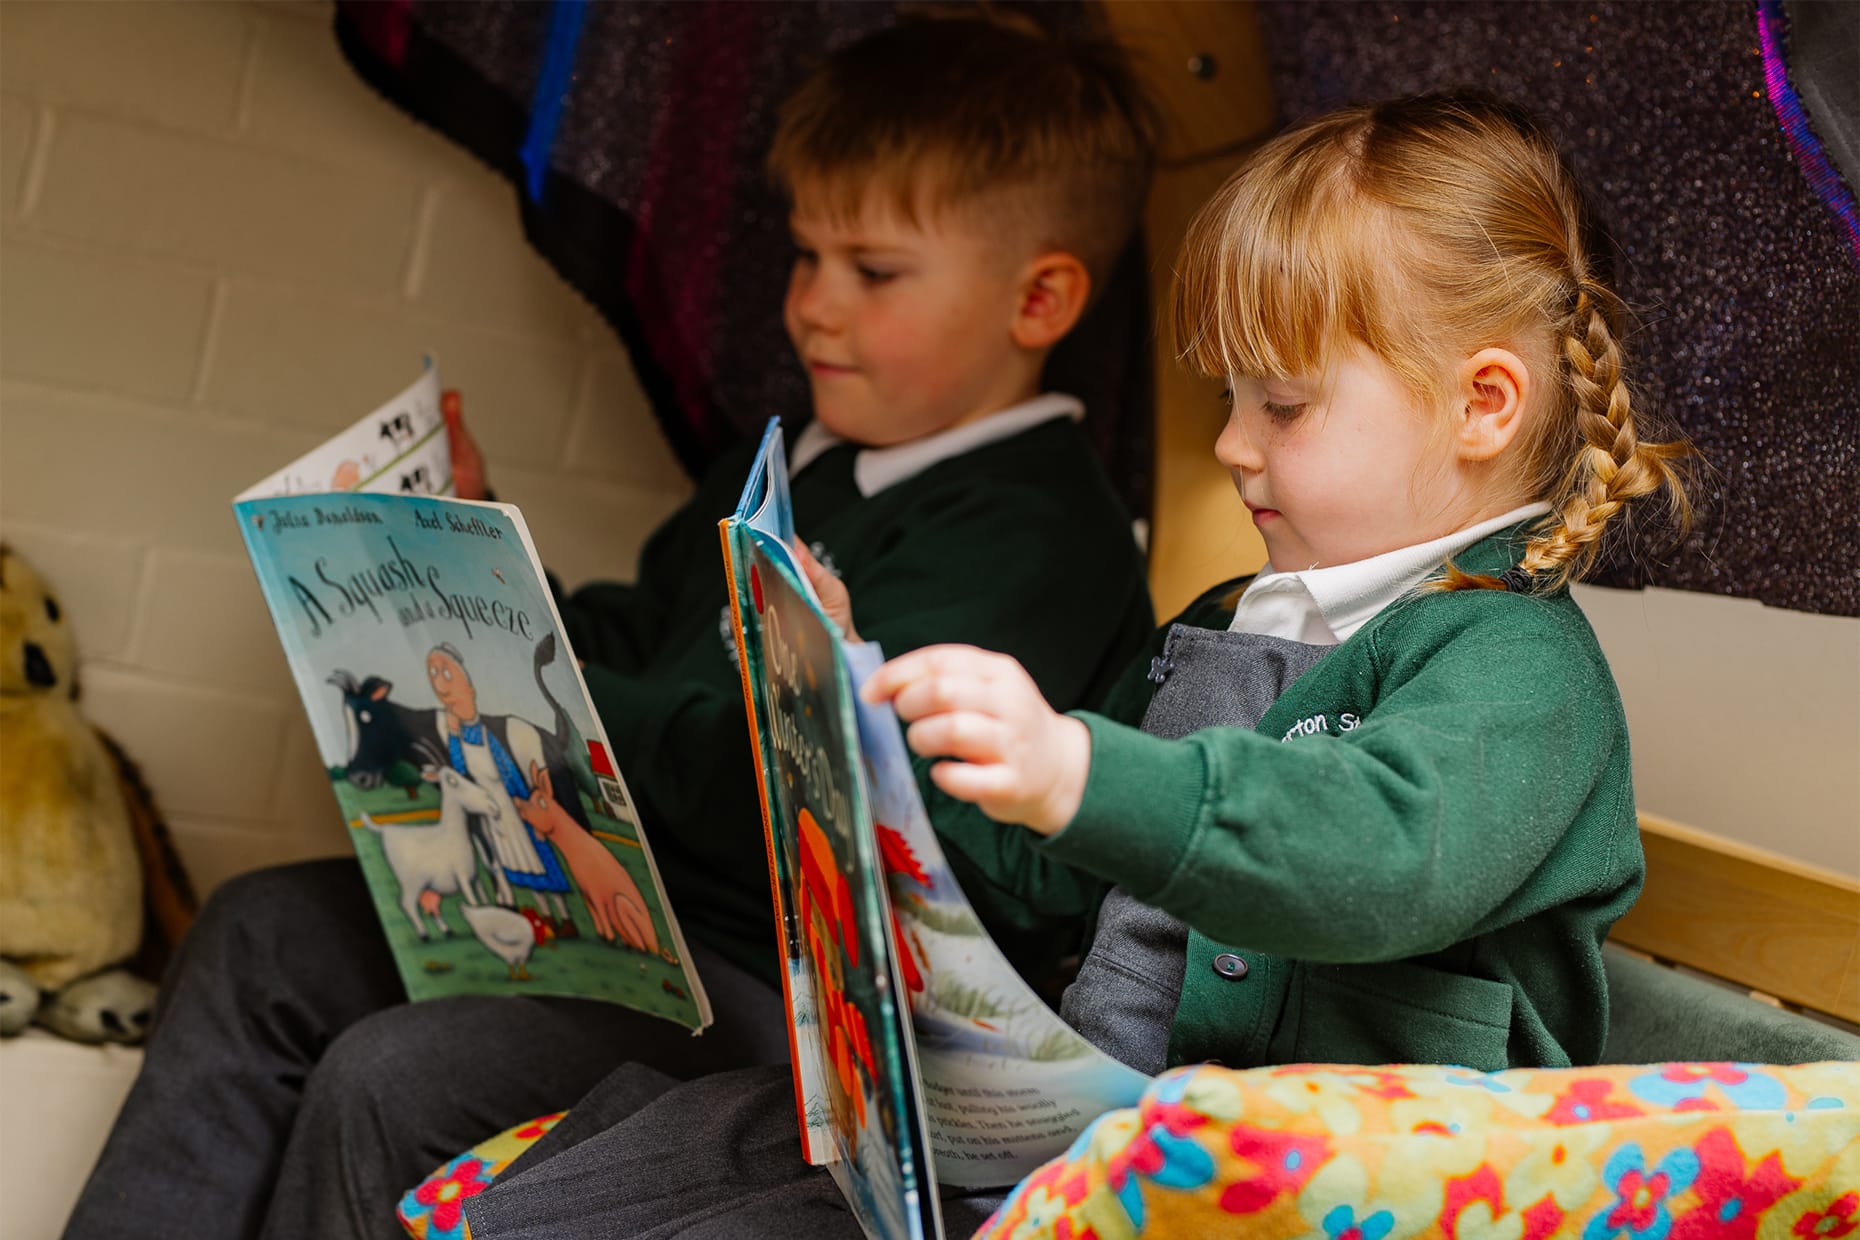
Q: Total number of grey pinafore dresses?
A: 1